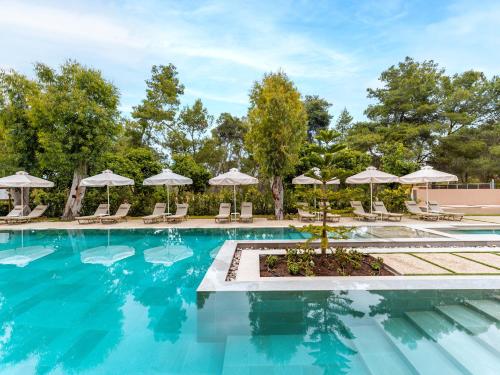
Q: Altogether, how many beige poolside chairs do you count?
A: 14